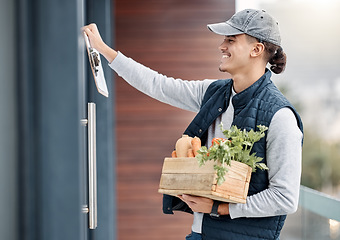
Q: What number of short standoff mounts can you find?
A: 2